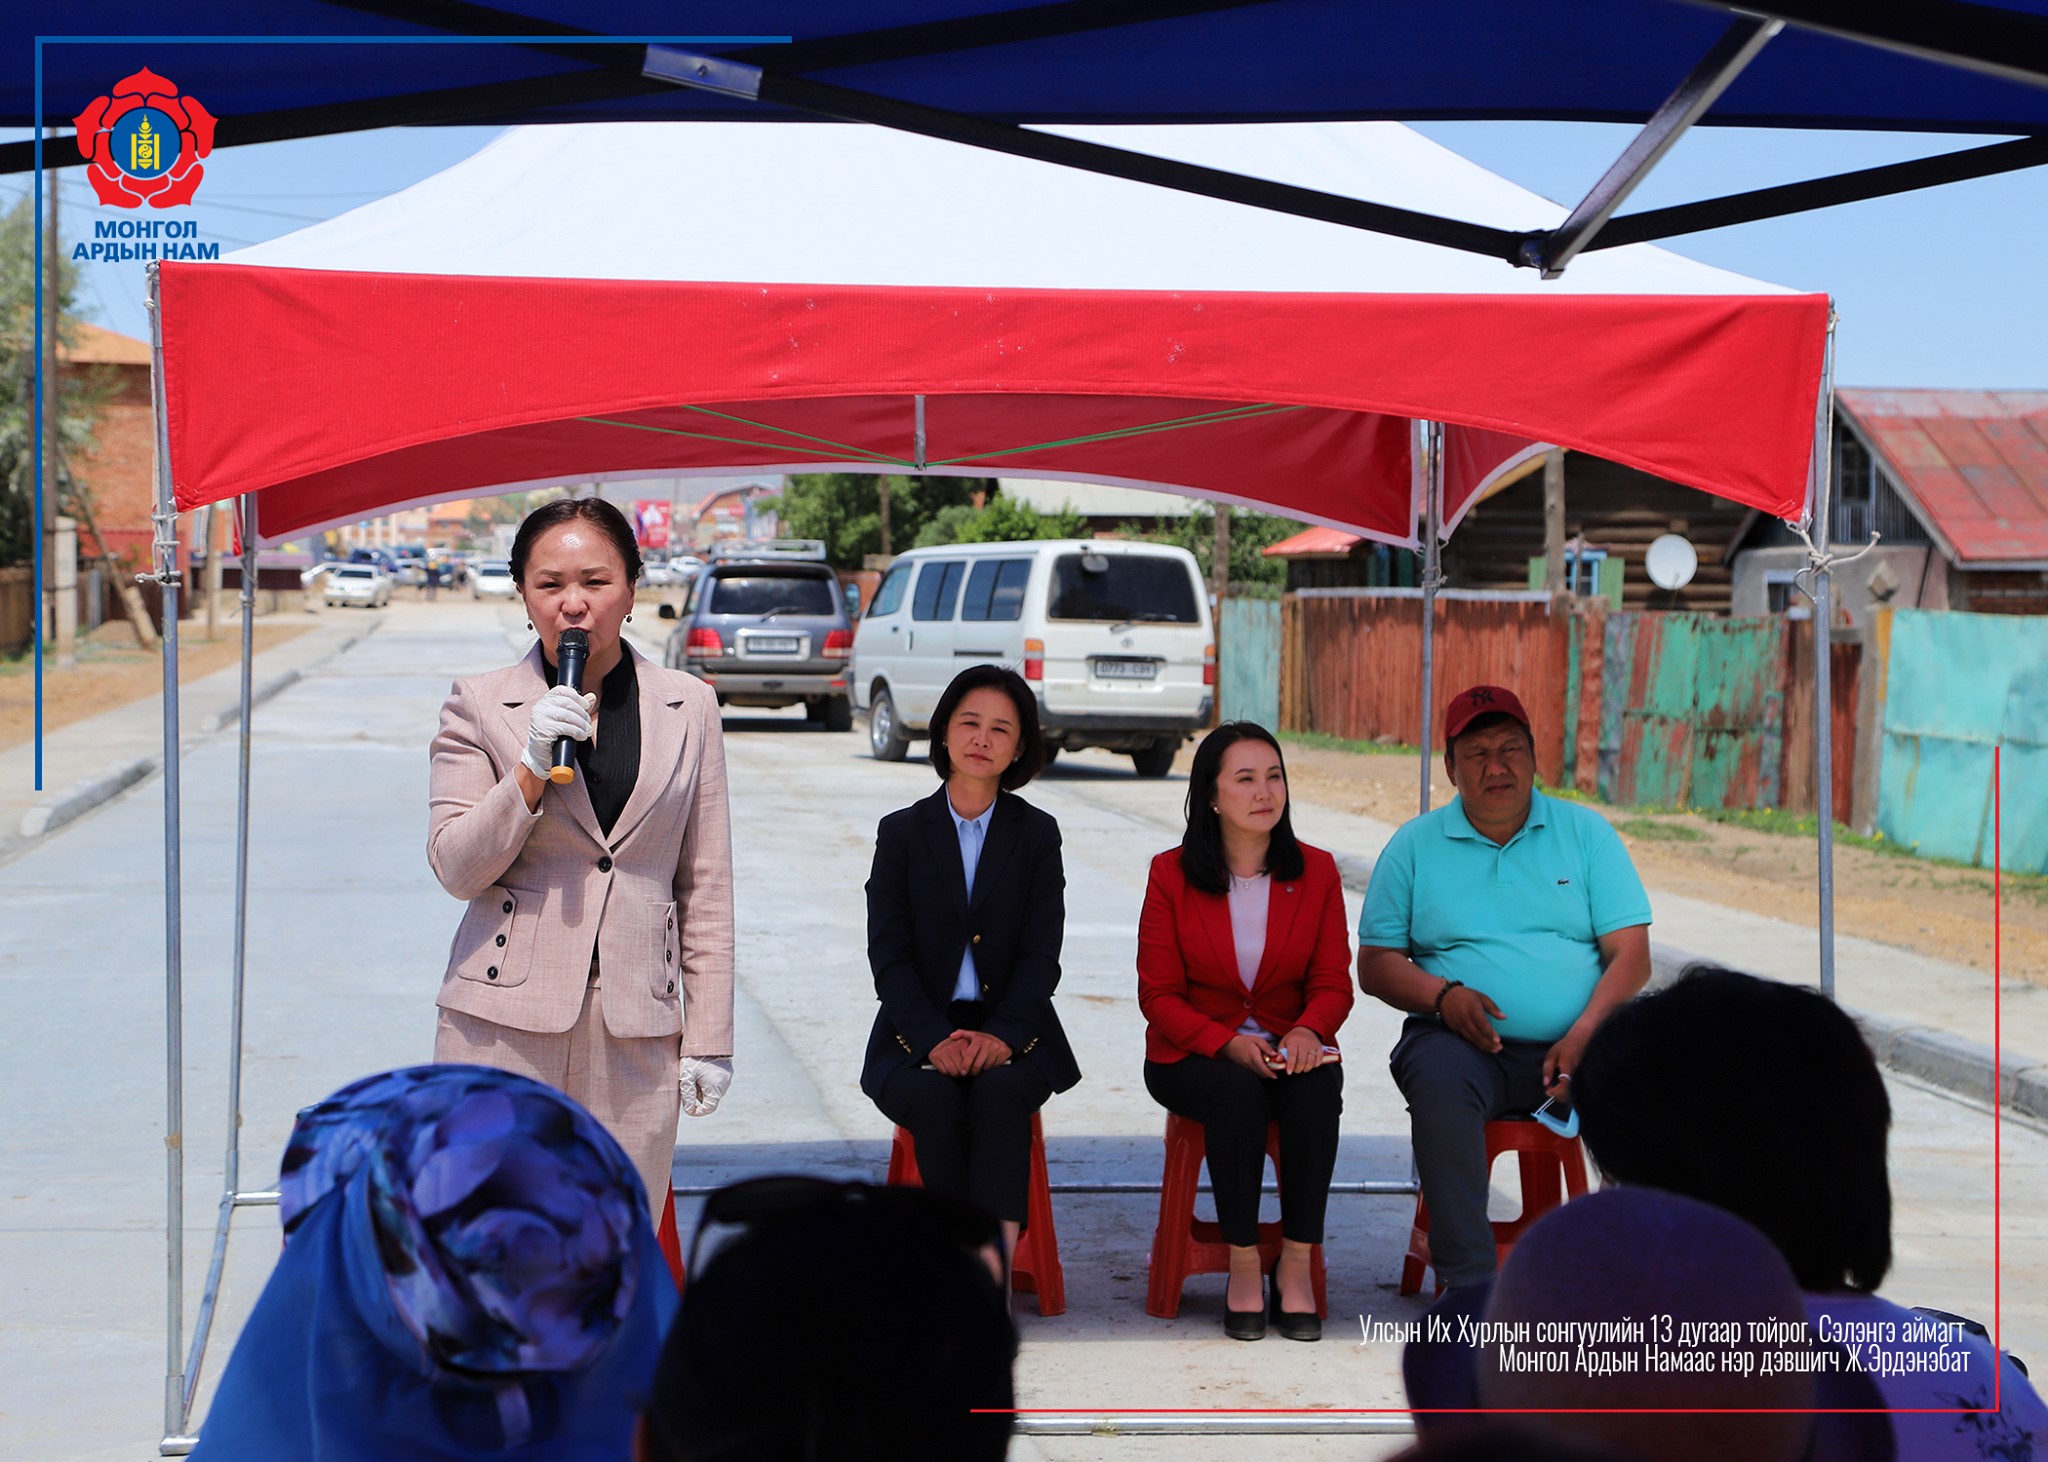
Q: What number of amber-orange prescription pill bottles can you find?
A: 0